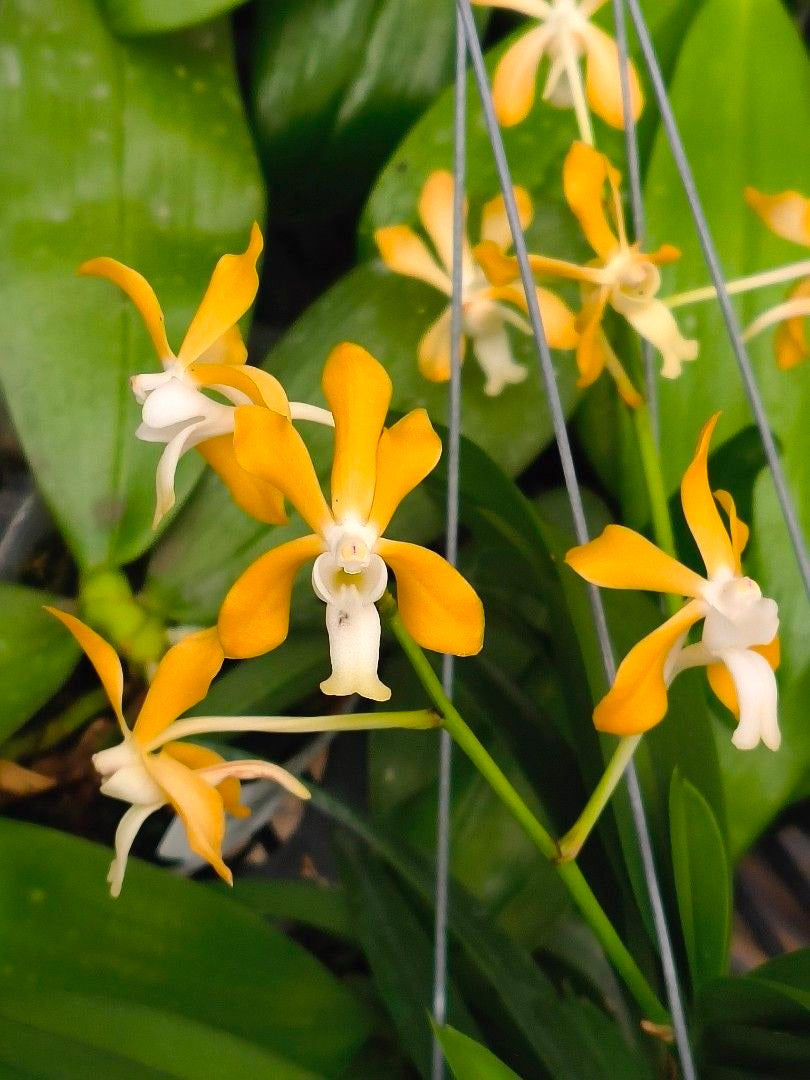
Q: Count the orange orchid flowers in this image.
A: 8